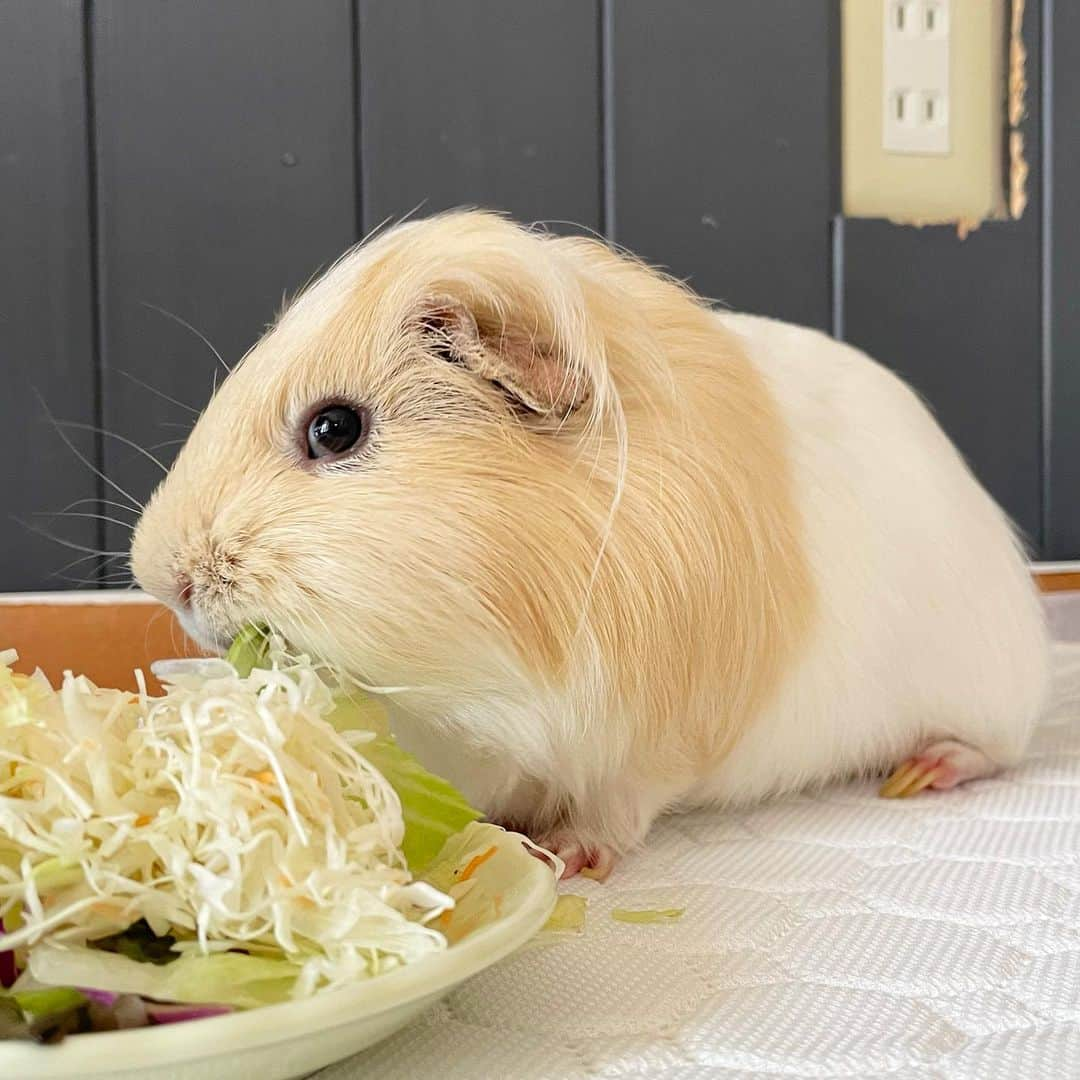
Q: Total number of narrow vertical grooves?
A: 5